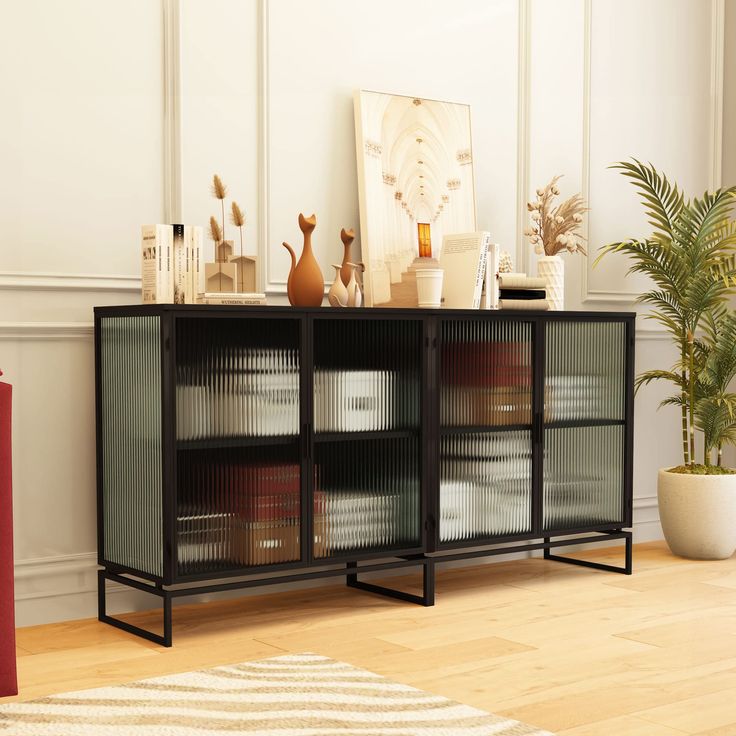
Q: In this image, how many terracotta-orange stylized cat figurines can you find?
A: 2